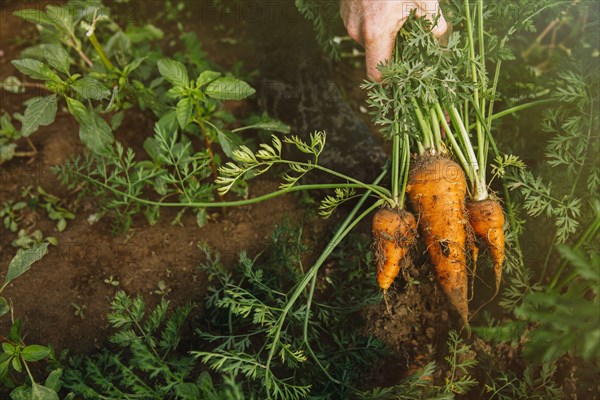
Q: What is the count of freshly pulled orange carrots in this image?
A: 3